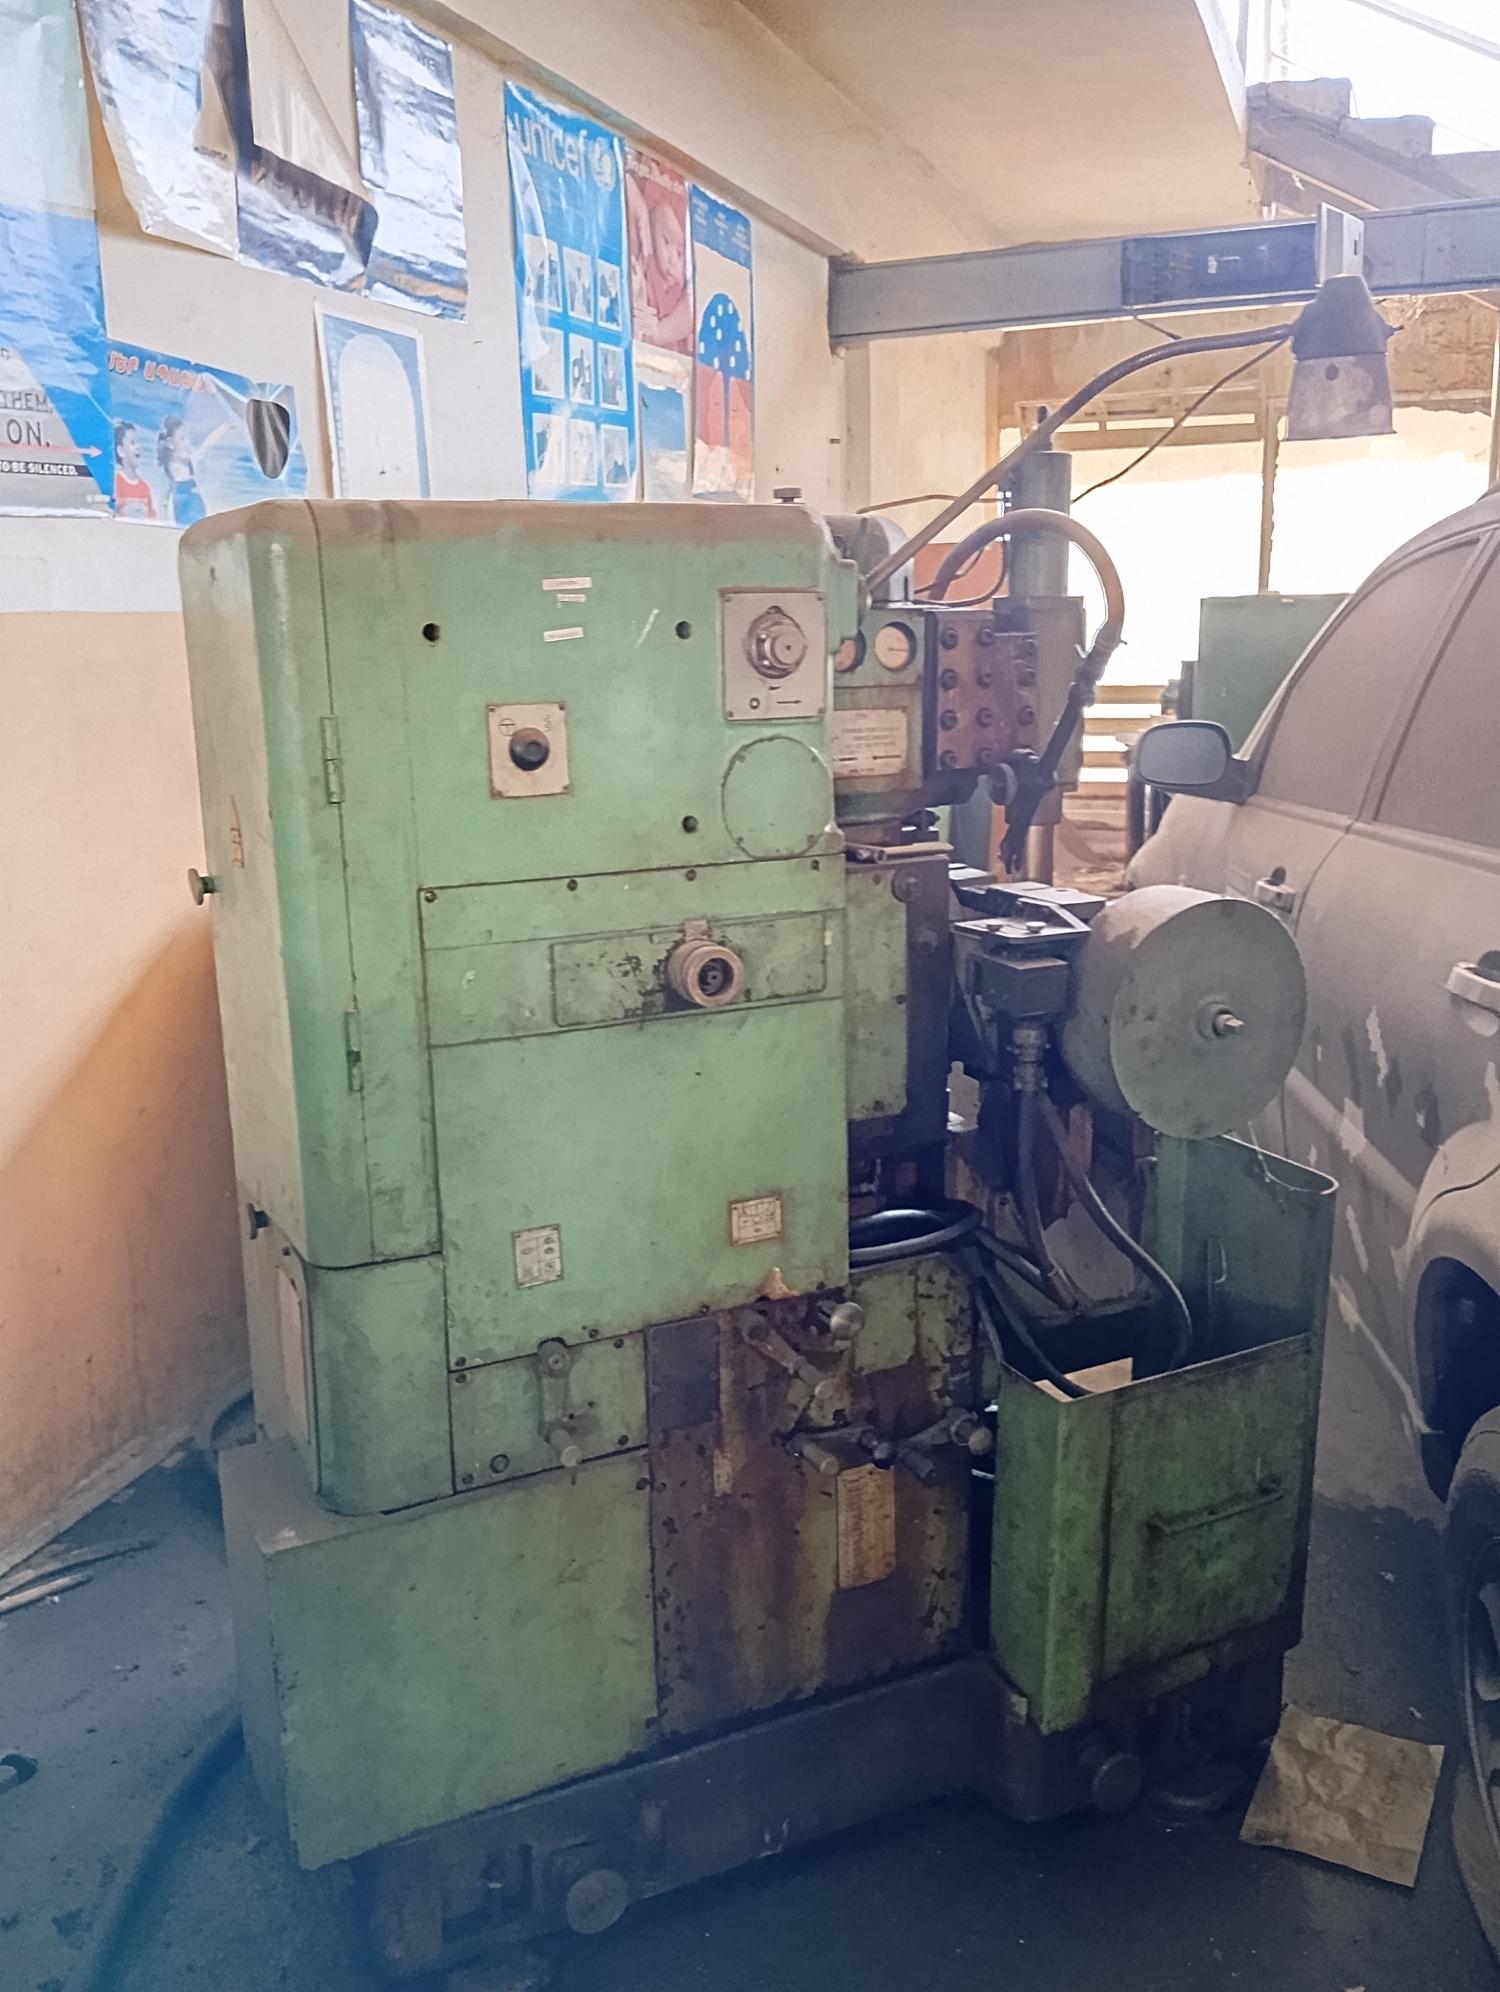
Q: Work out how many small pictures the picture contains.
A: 9